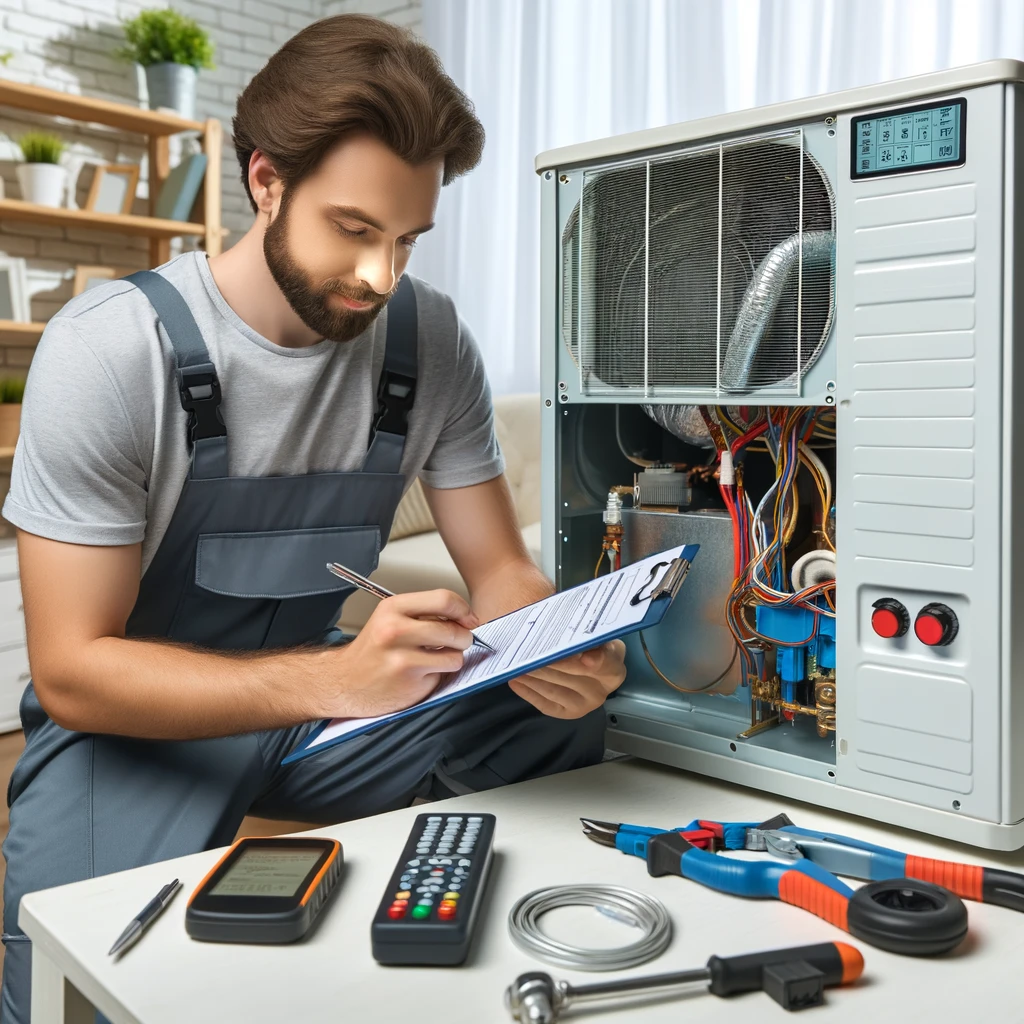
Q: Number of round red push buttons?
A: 2